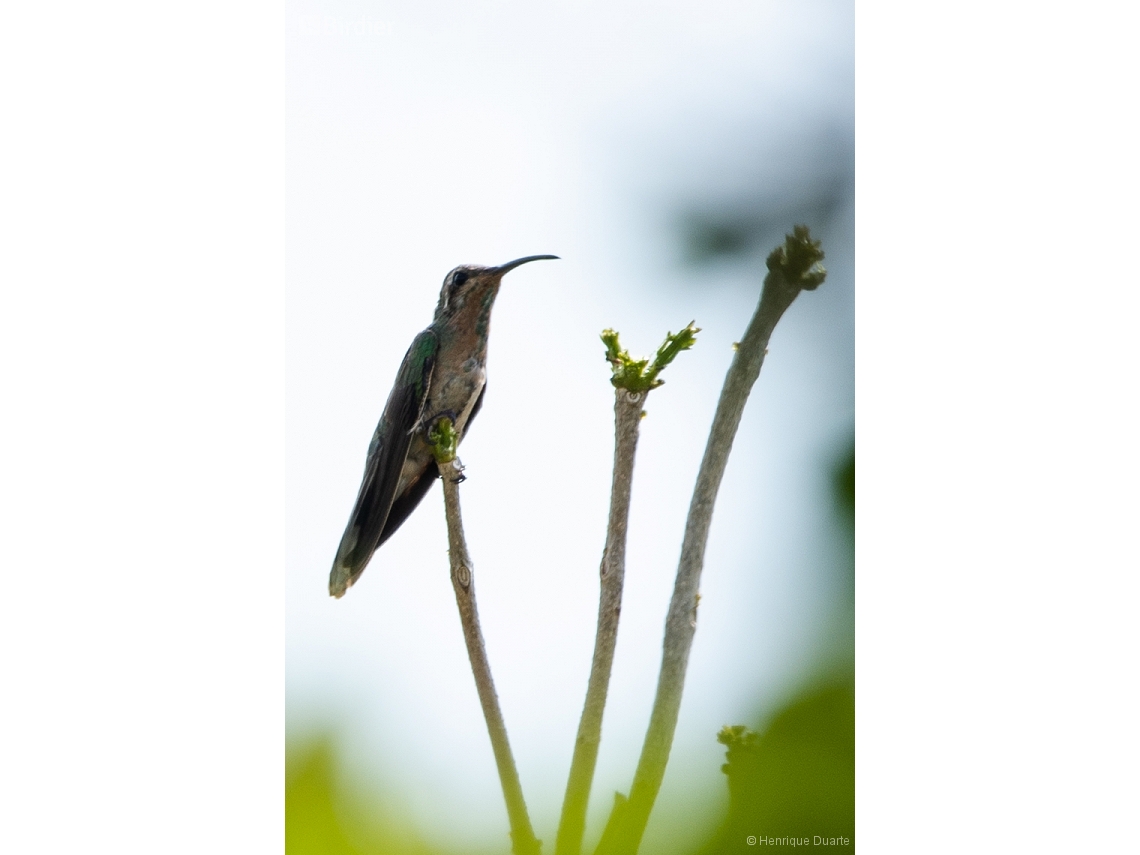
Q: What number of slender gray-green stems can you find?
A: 3